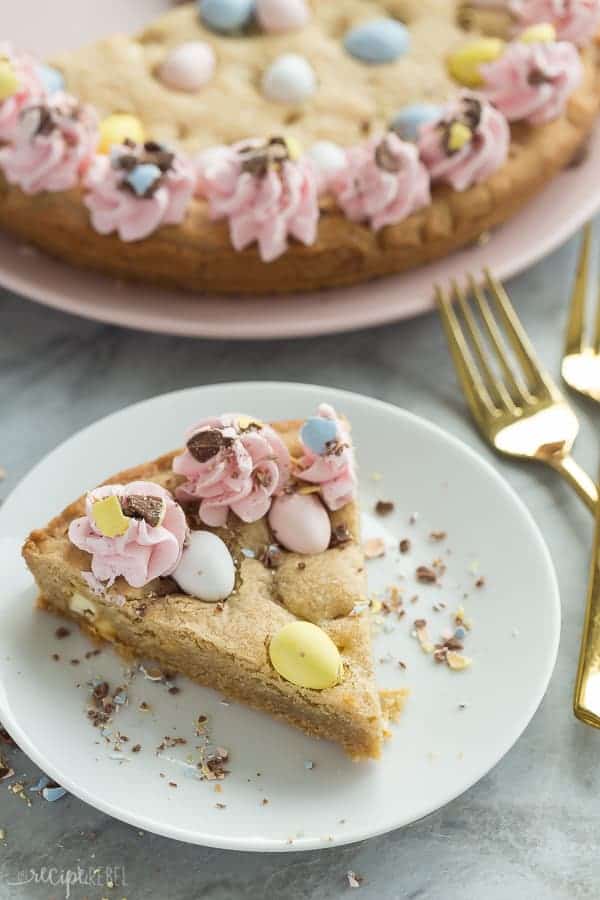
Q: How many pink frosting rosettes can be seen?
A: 11